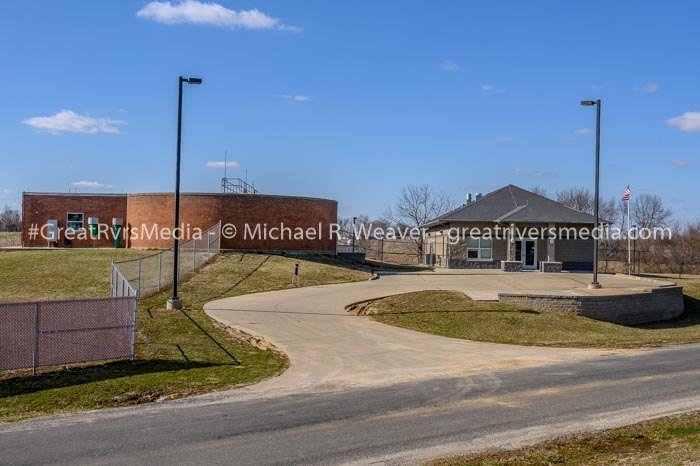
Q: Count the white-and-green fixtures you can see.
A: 2